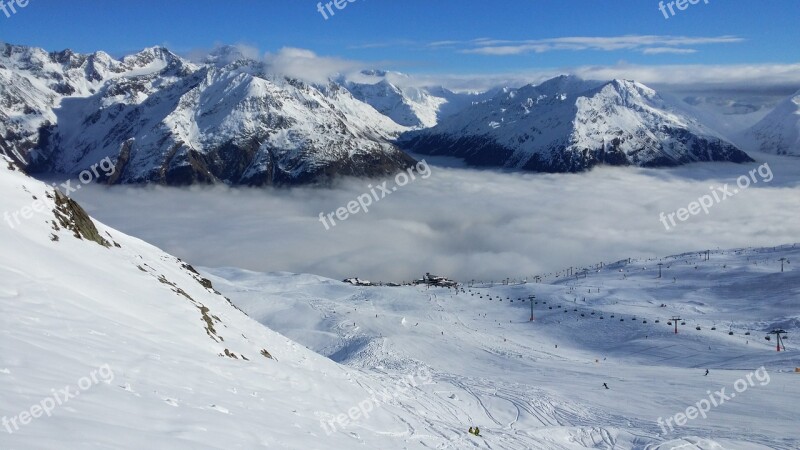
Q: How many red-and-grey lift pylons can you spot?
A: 3